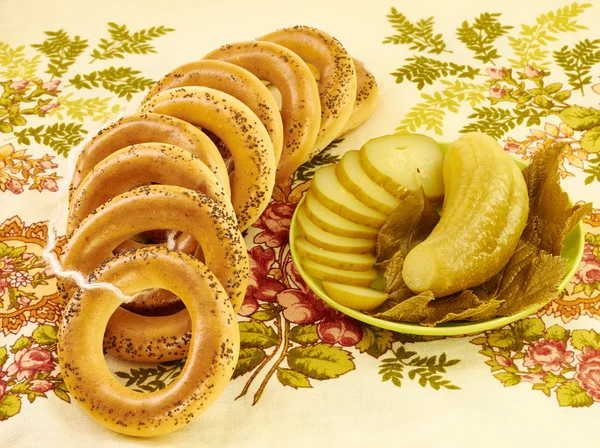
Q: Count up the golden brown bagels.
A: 9